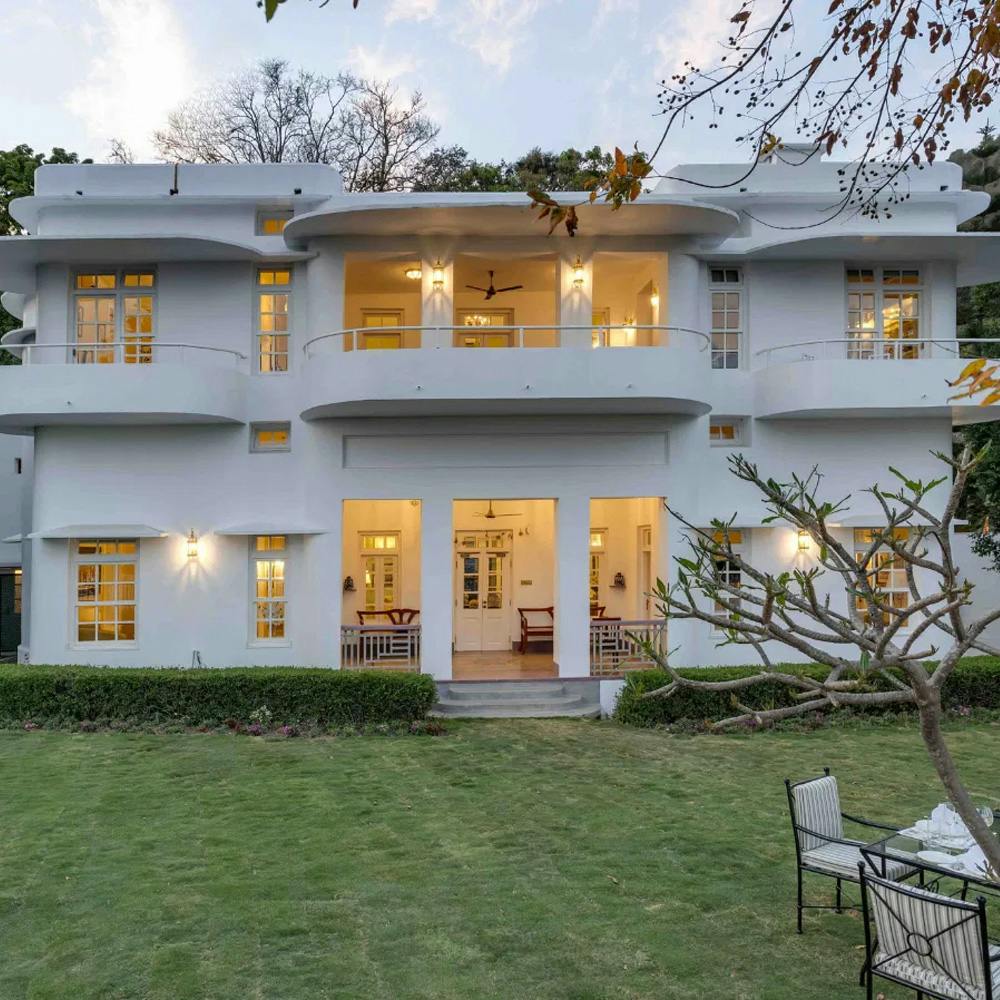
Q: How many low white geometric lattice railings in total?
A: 2